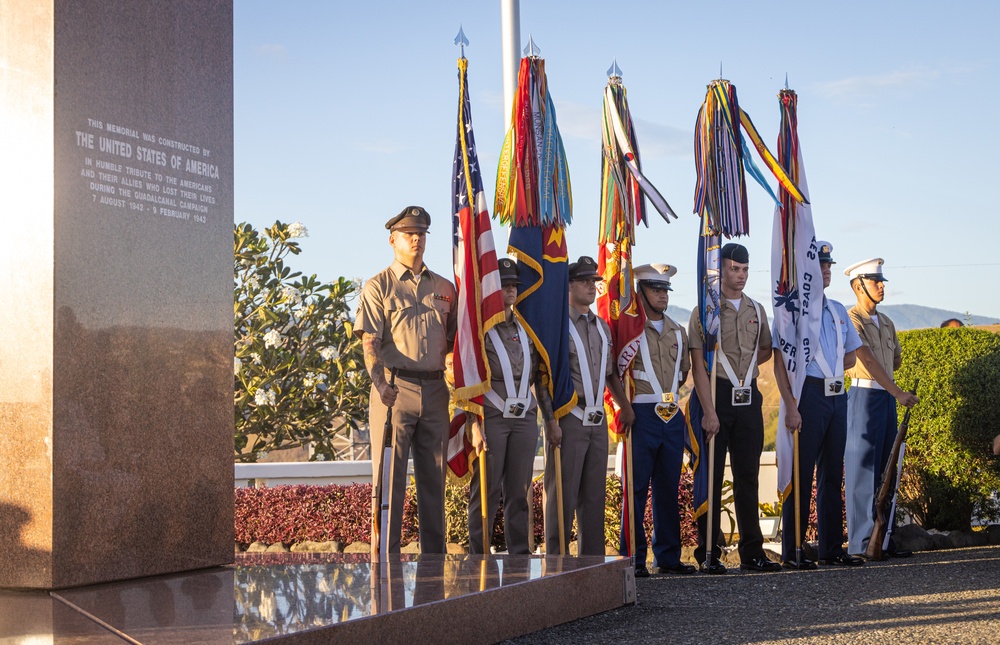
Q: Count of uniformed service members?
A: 7